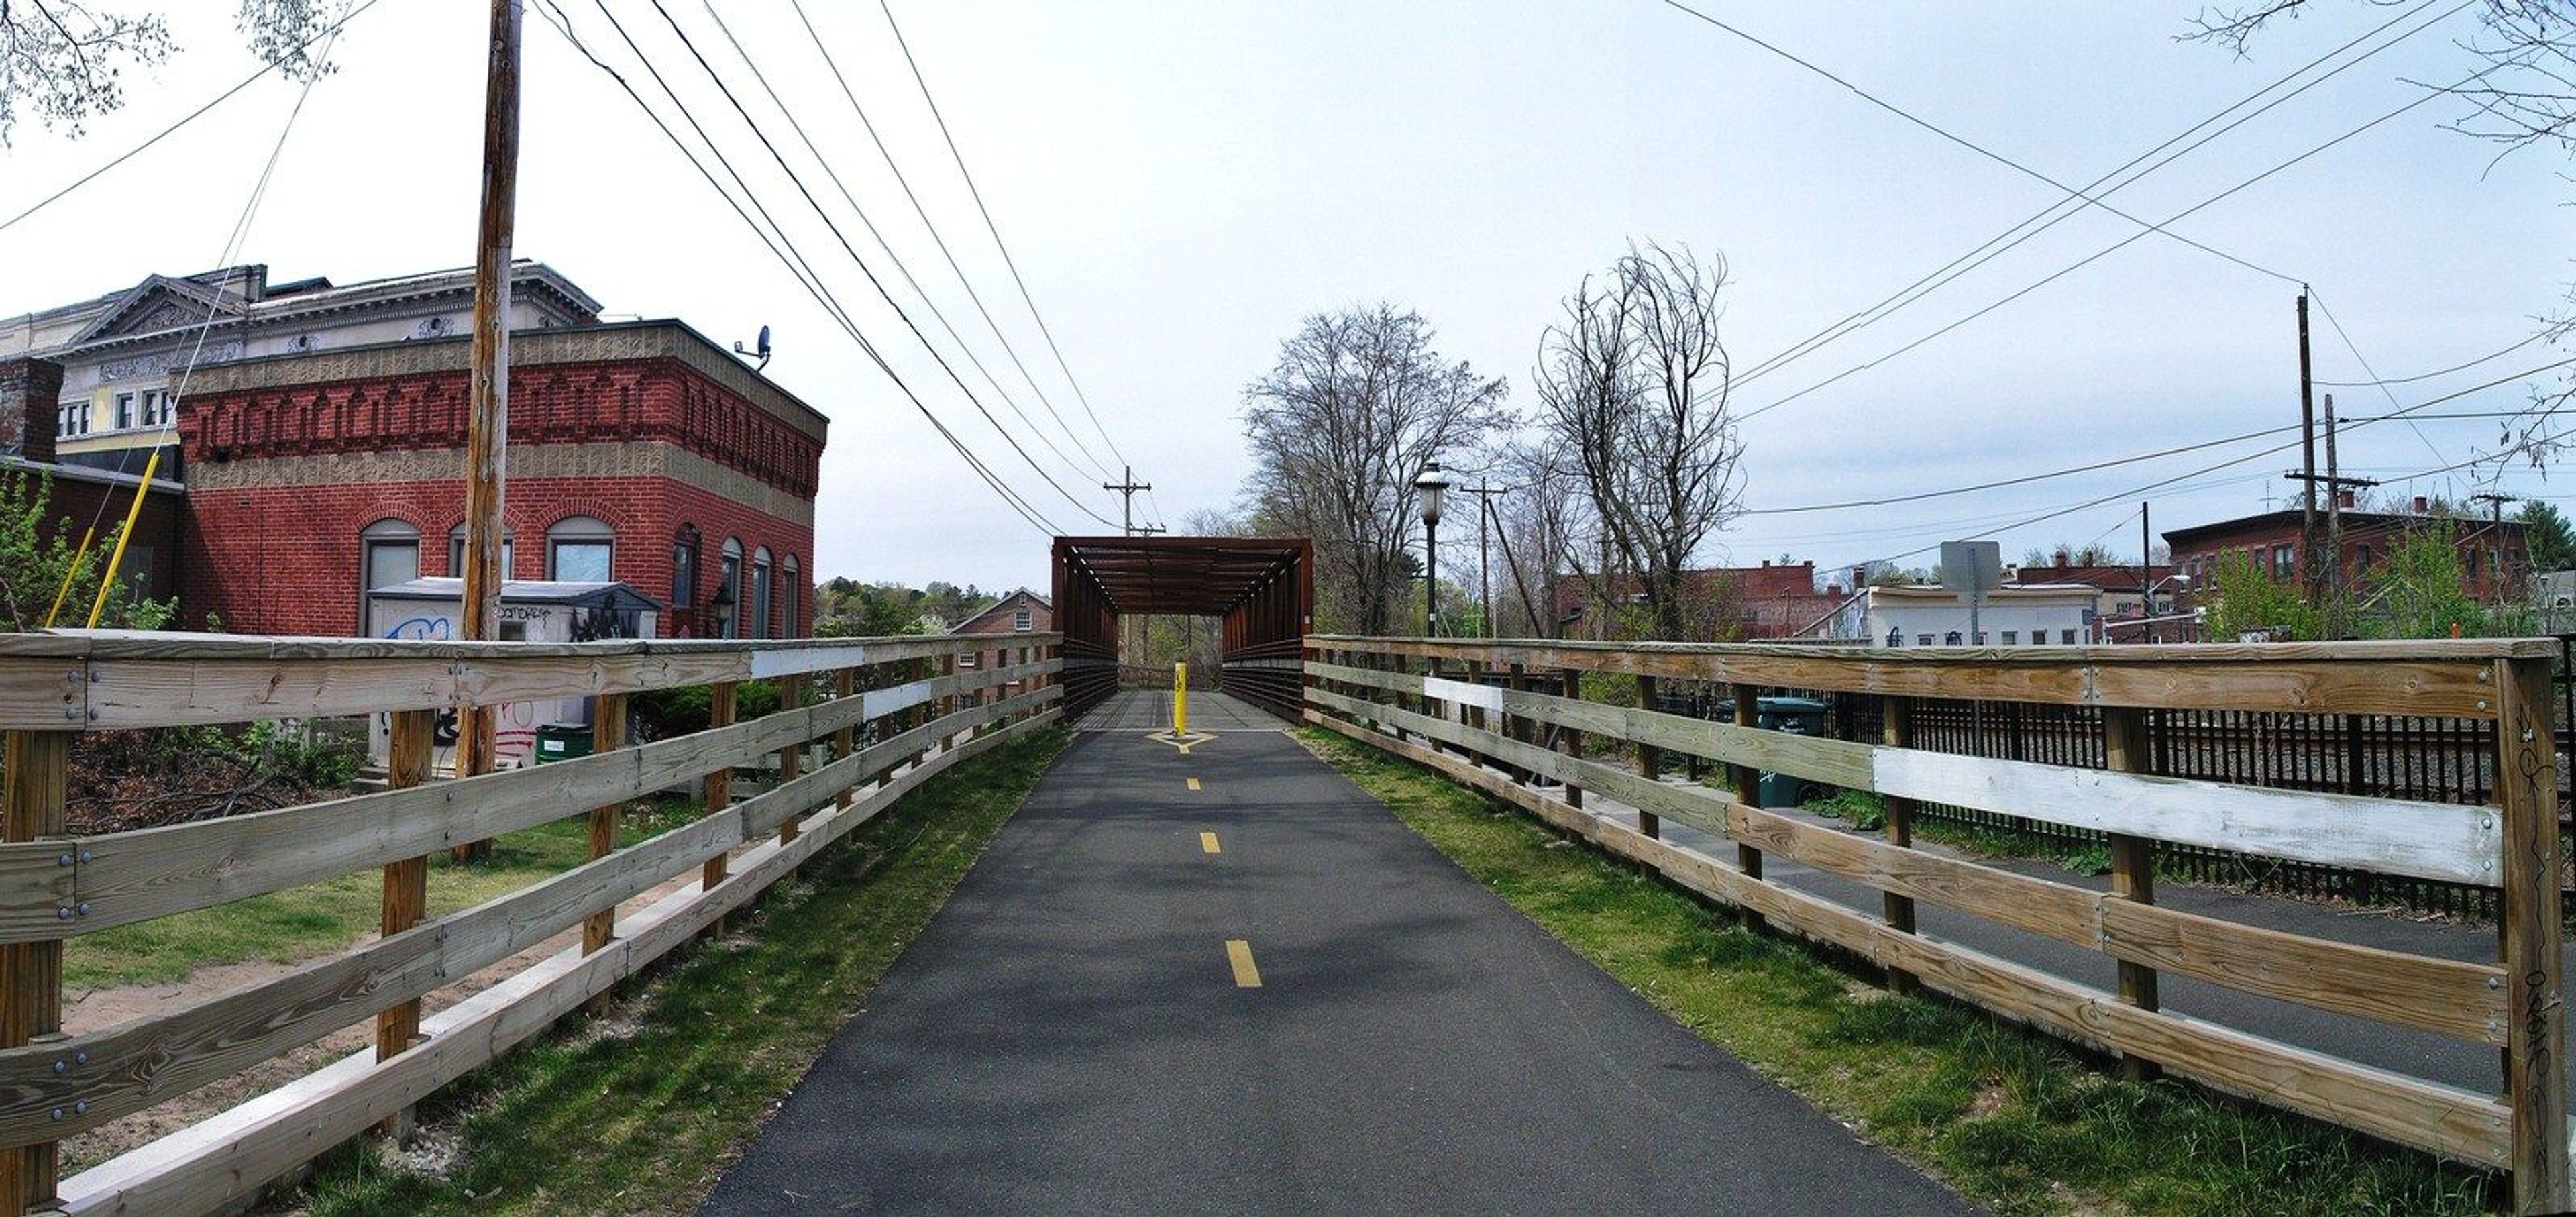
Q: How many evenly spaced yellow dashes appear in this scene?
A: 3